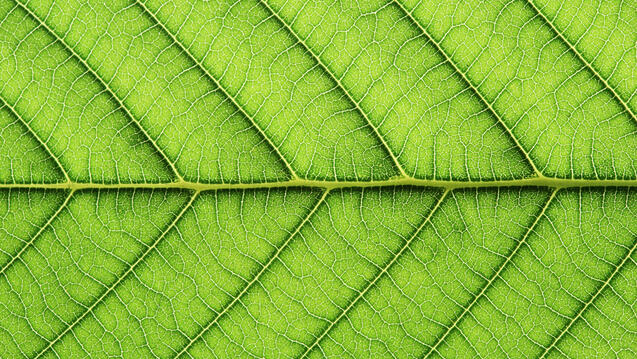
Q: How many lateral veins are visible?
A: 12